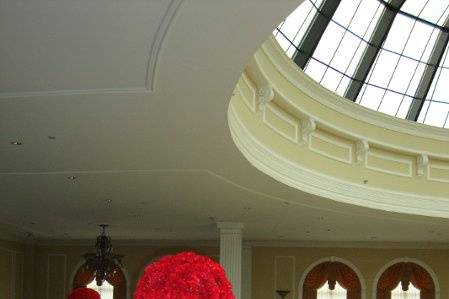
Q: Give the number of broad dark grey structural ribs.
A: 3